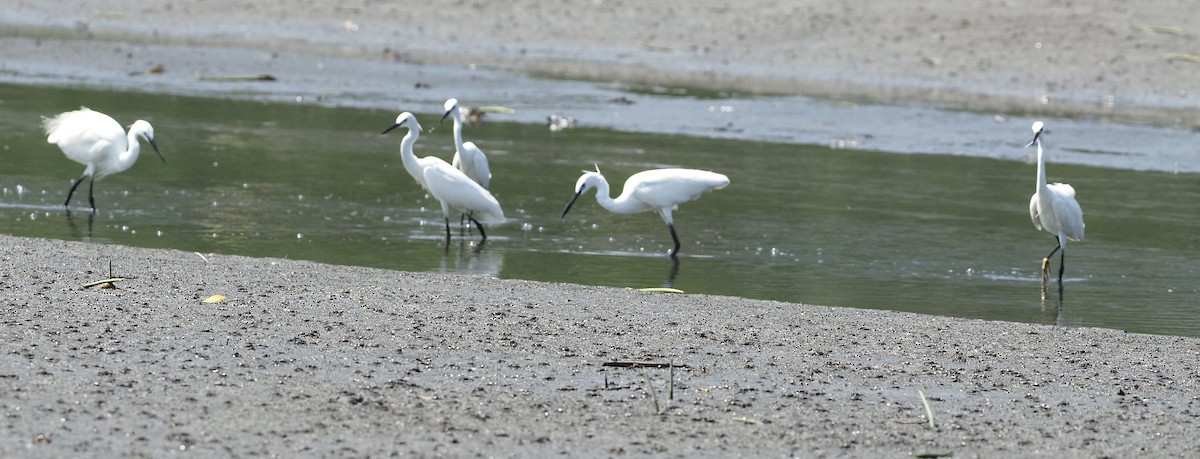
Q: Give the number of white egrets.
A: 5